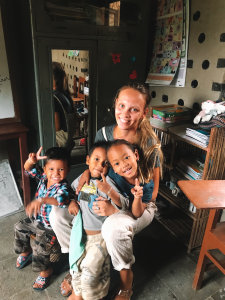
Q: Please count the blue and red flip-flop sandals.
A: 2